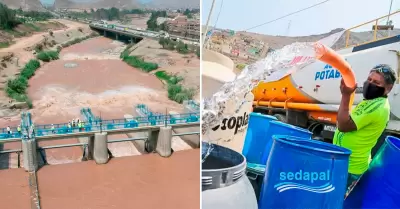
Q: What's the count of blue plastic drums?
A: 4